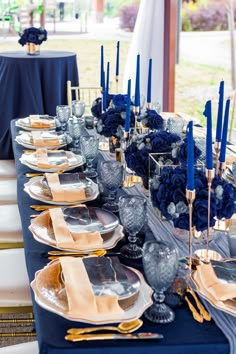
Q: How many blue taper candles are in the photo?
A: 11